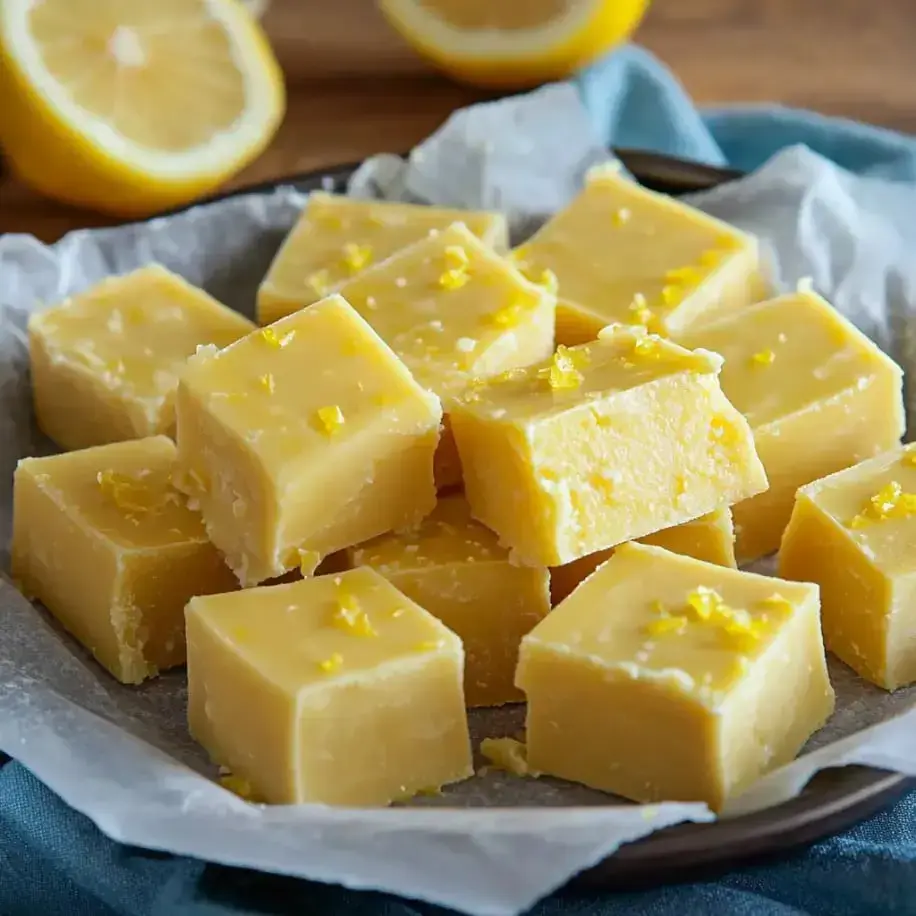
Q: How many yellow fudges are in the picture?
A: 13